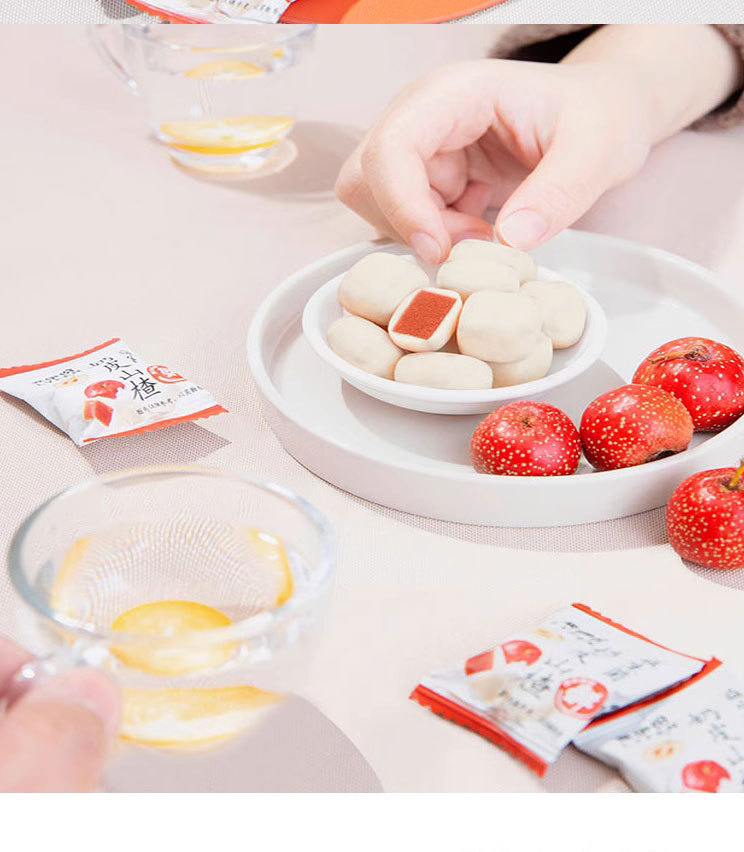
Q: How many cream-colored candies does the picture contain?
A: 9